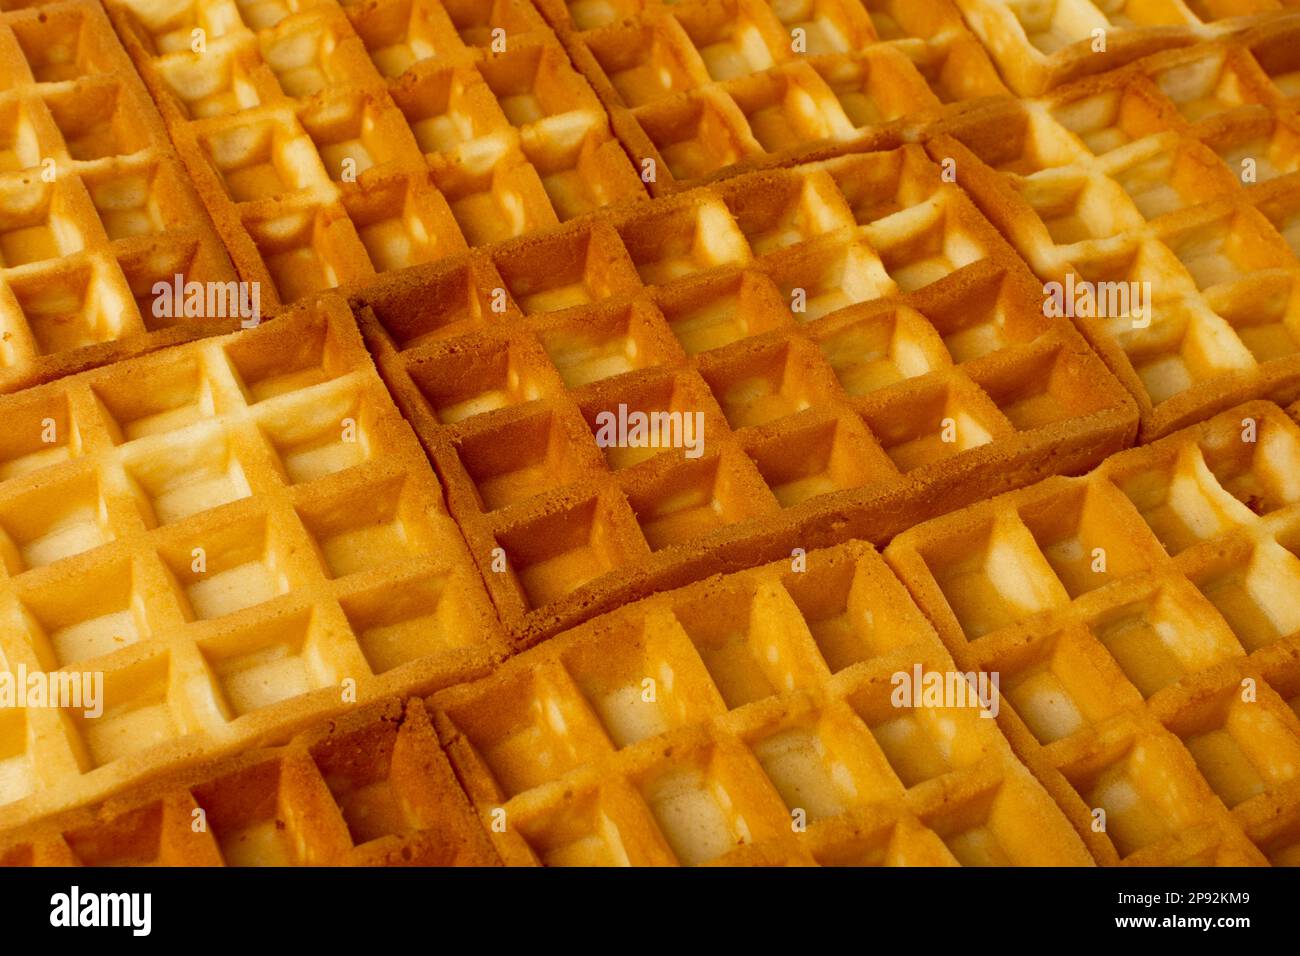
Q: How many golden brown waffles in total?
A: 10